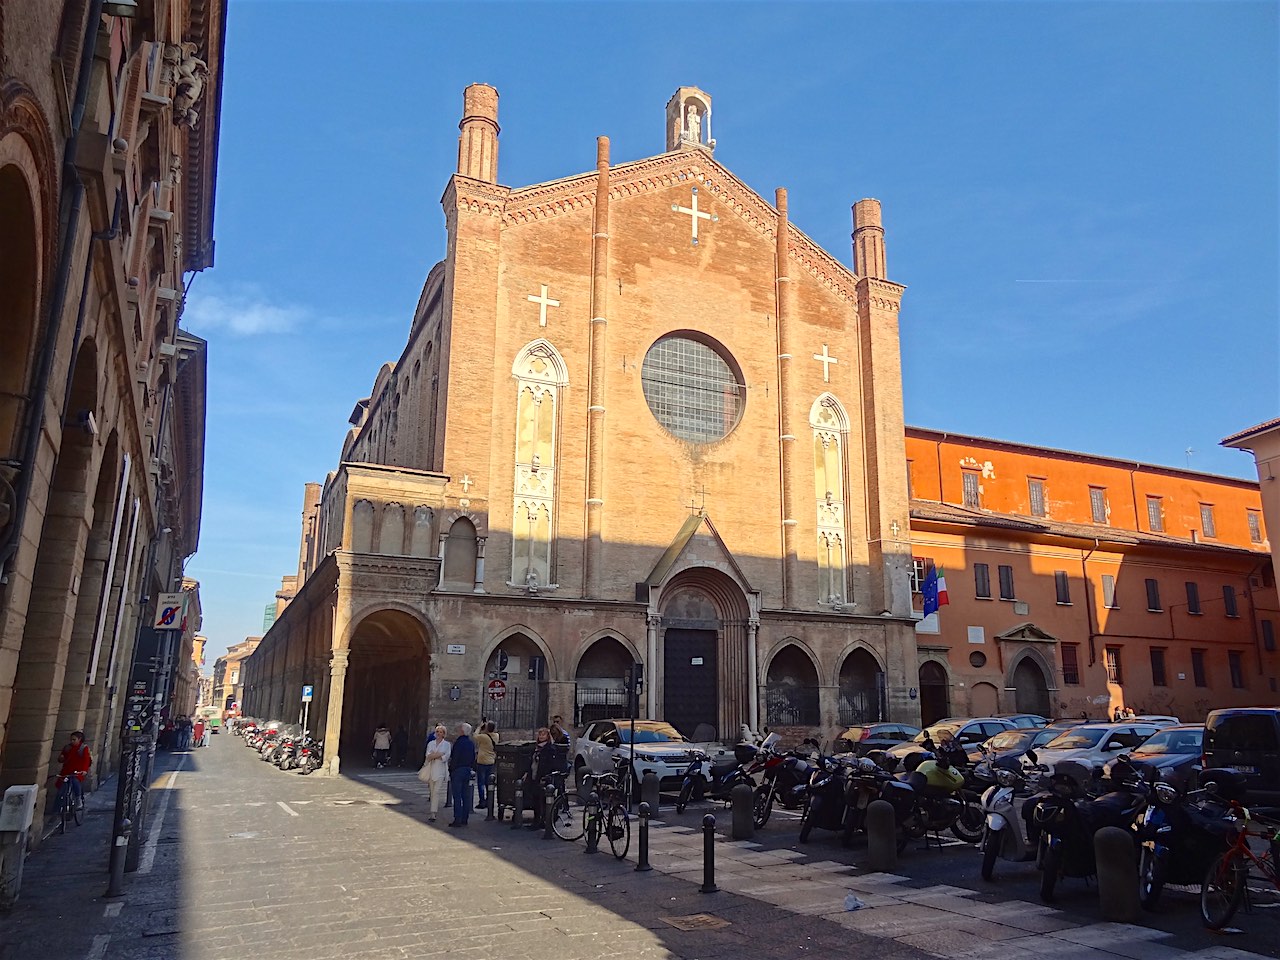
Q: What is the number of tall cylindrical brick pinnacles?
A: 4